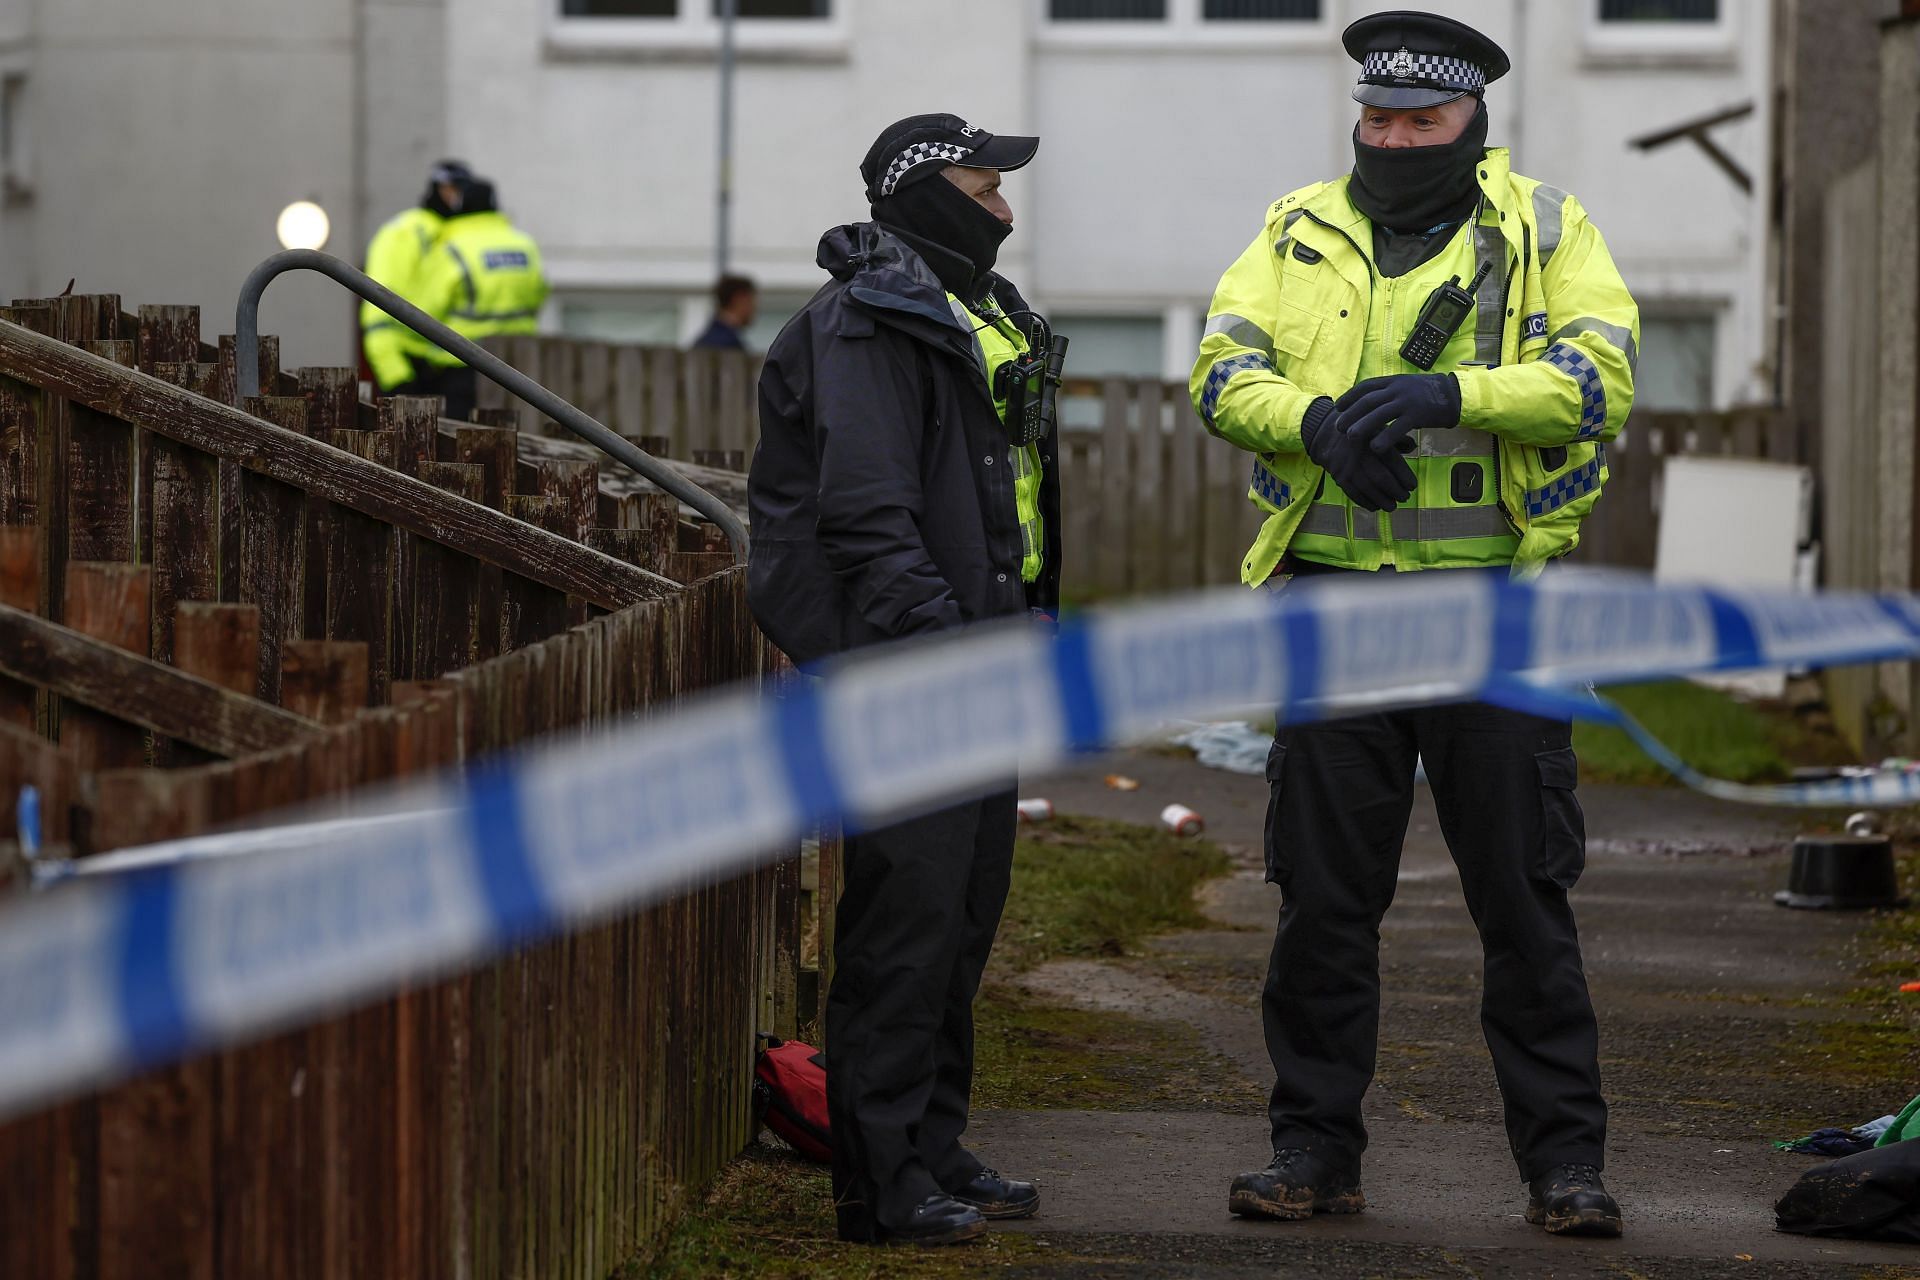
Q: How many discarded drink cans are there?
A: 2